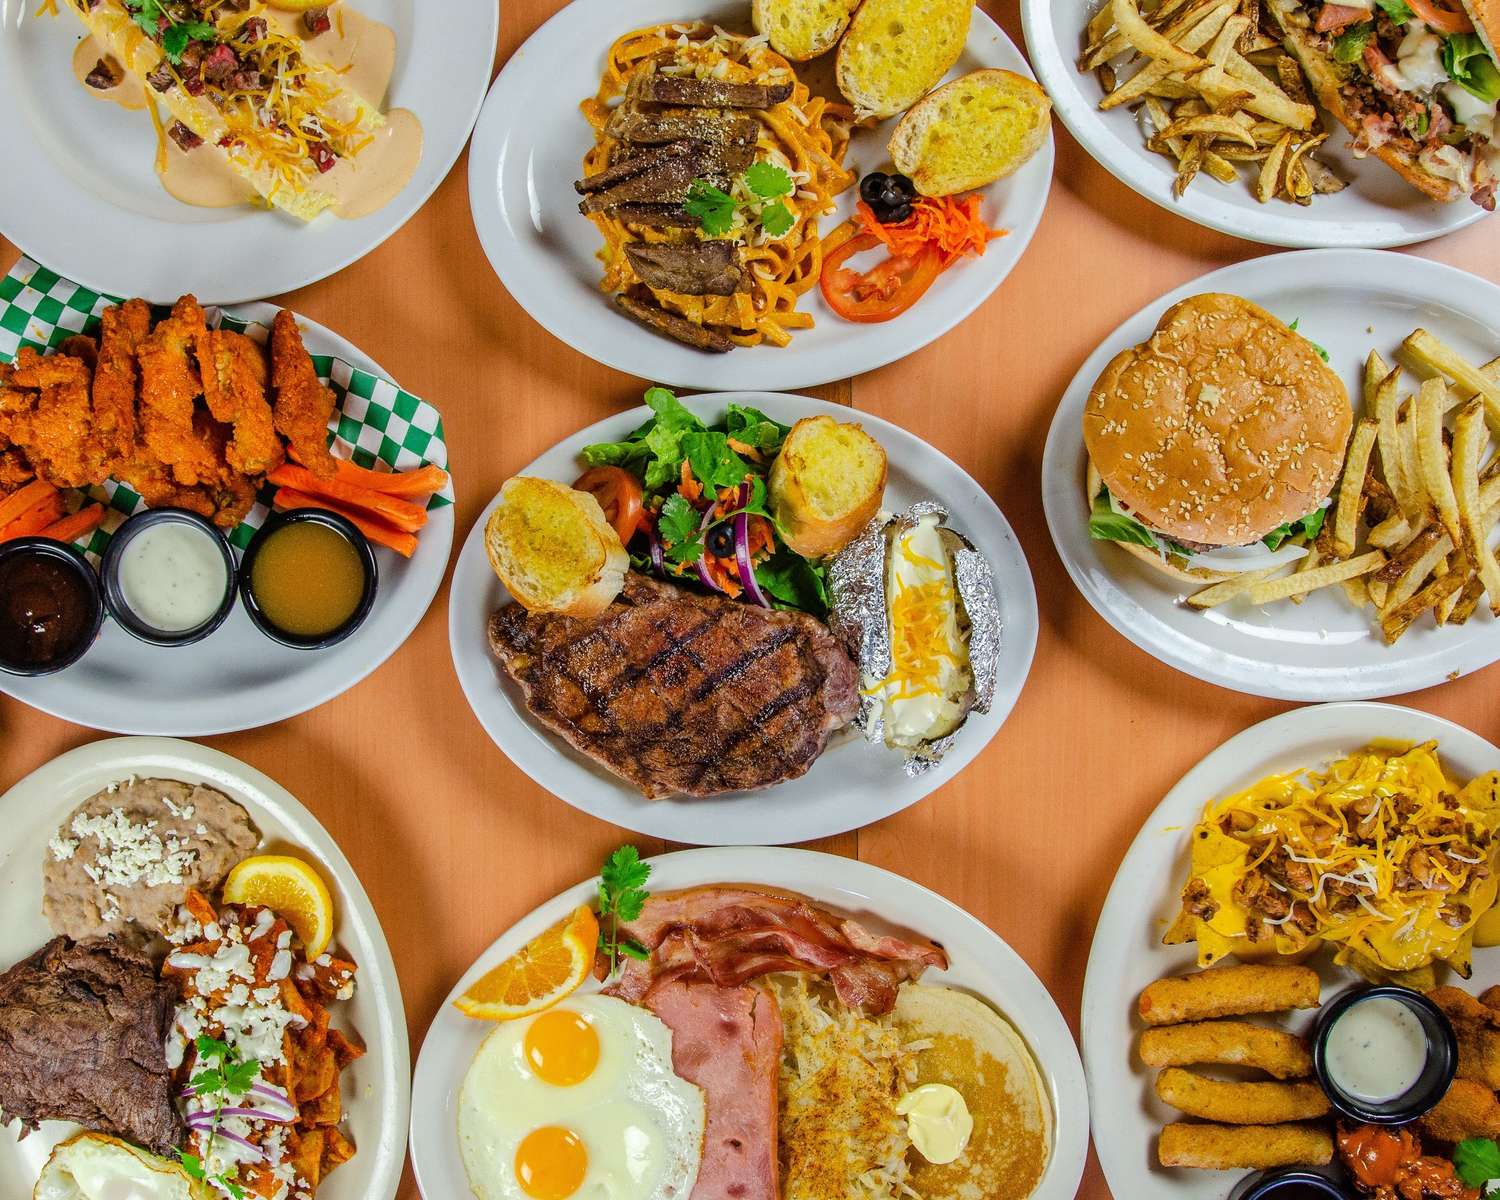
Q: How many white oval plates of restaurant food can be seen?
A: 9